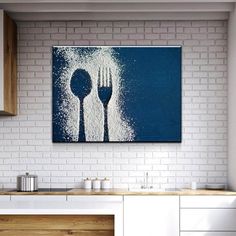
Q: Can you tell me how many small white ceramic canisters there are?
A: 3